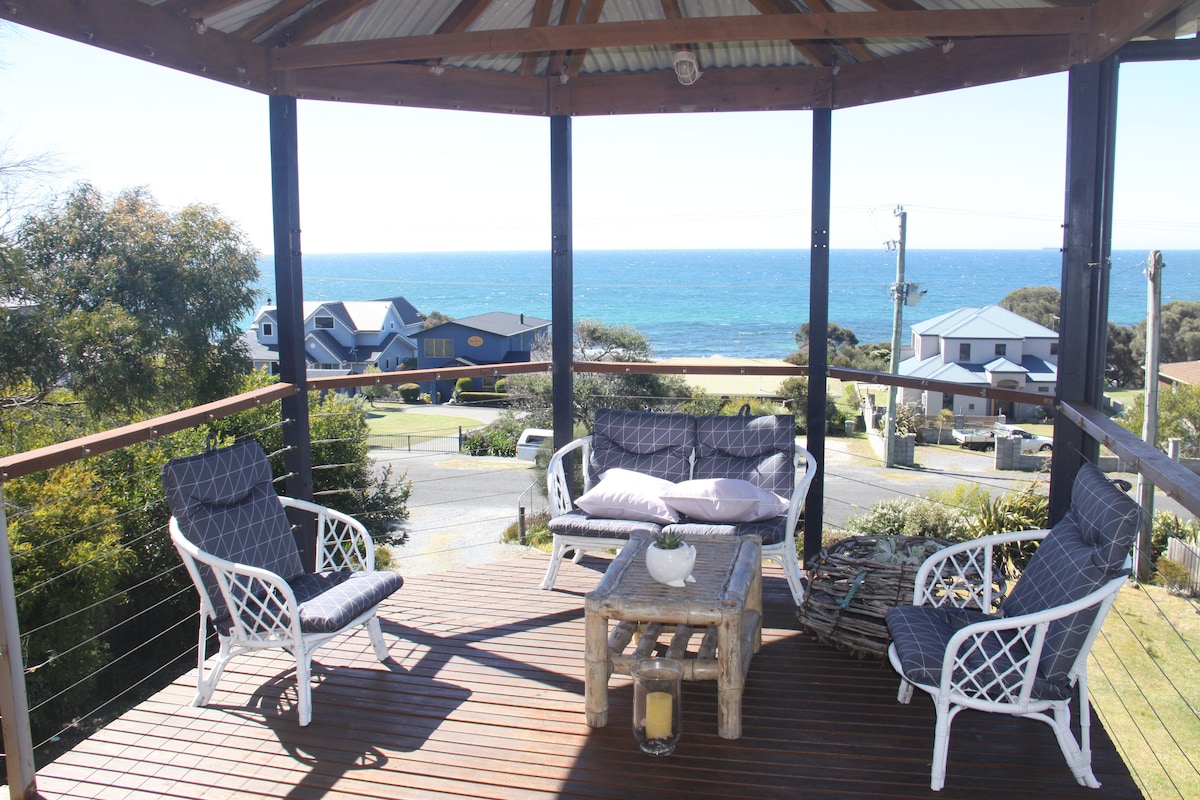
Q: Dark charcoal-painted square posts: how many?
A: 4